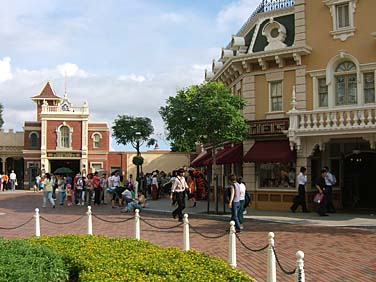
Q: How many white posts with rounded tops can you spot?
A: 7